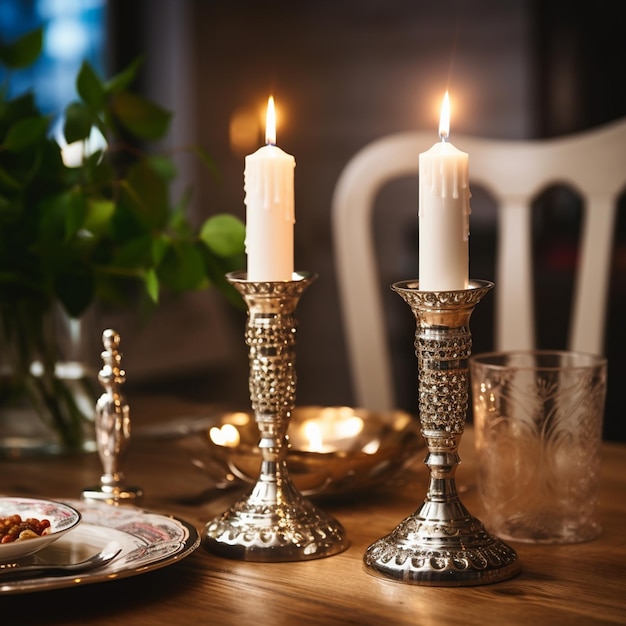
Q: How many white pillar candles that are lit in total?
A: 2